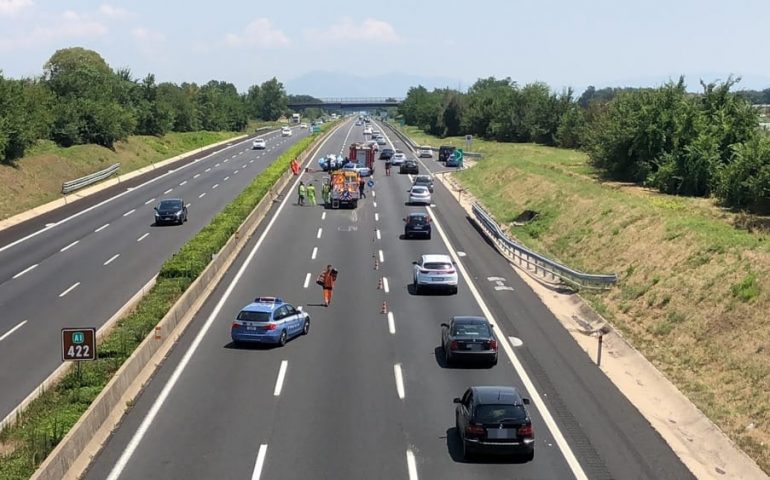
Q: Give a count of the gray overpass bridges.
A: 1